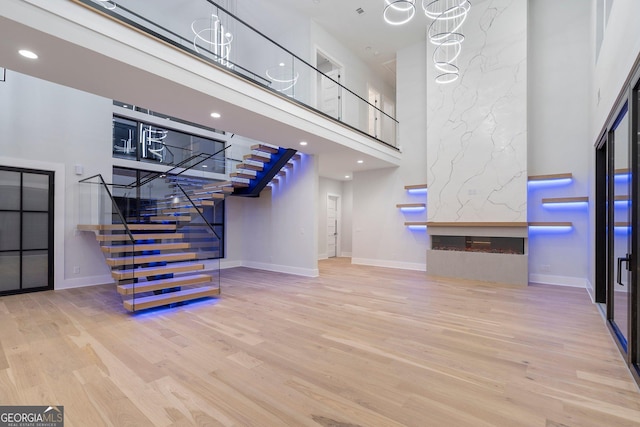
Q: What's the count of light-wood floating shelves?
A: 6